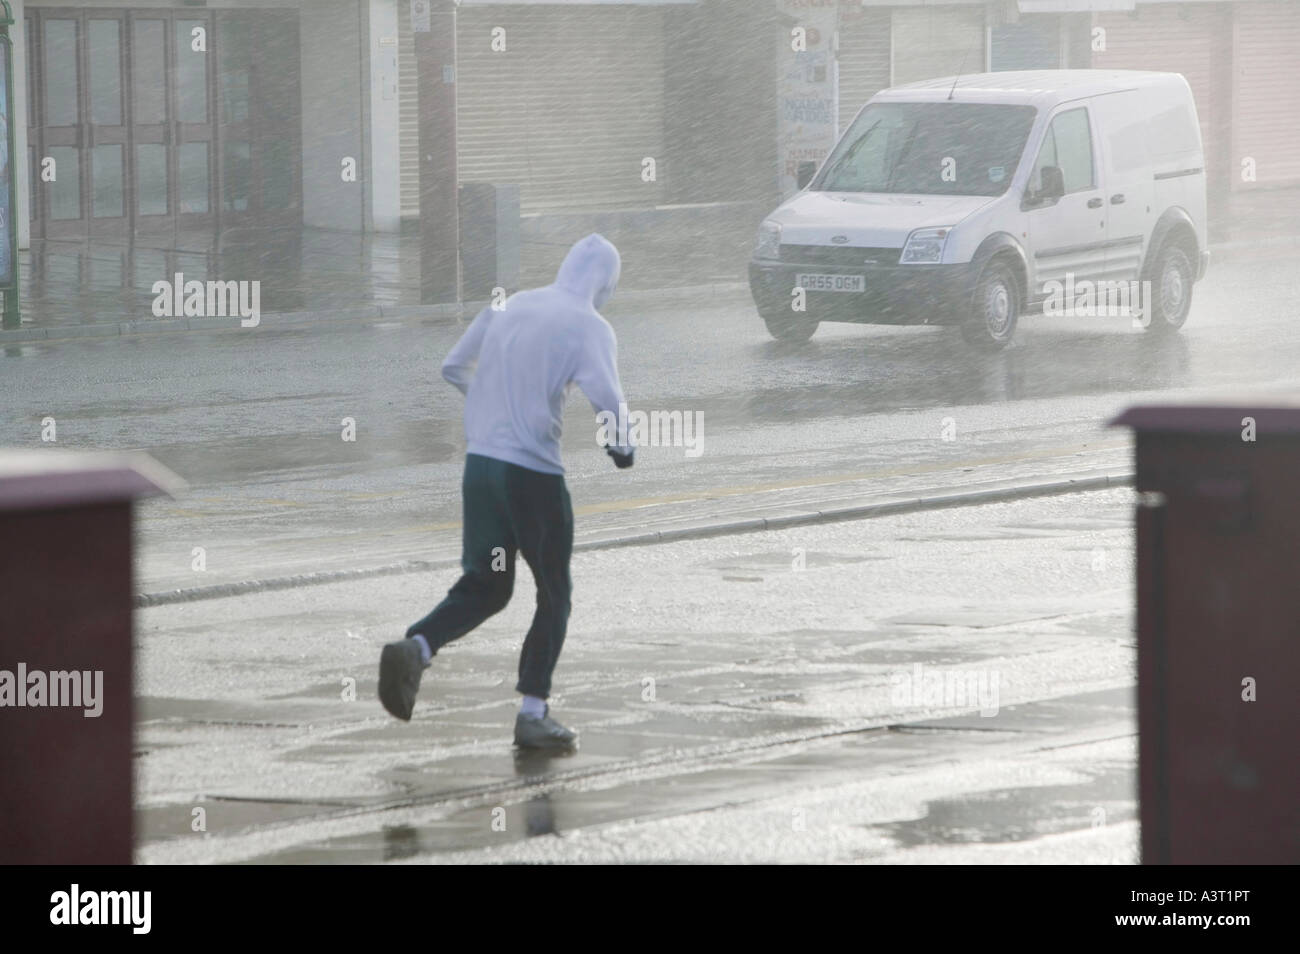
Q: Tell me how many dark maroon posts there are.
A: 2